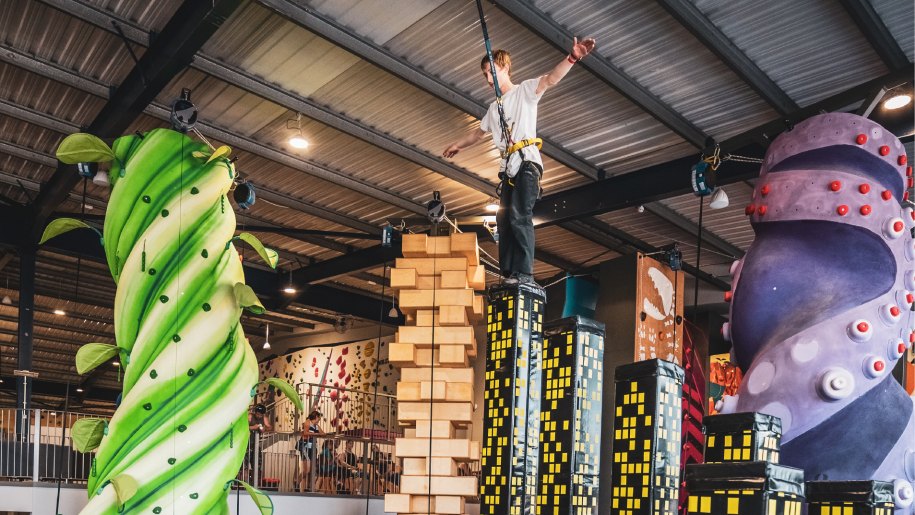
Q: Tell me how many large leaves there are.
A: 10